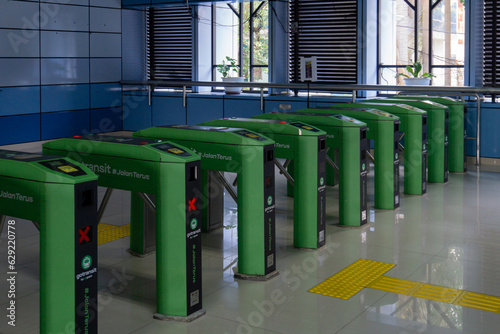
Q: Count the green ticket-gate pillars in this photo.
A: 9